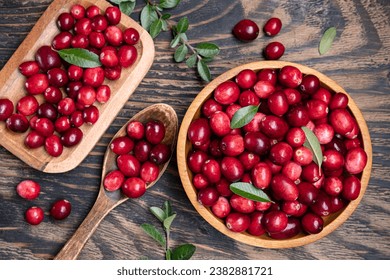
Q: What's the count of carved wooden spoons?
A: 1